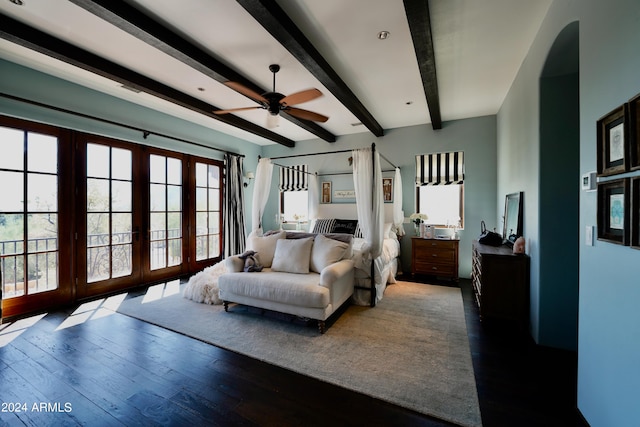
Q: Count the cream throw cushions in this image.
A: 3